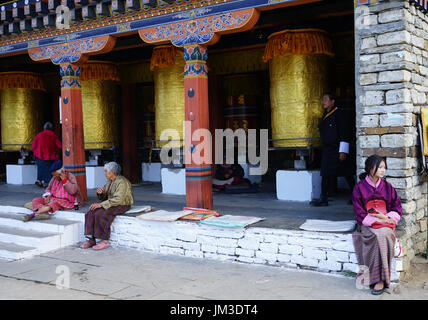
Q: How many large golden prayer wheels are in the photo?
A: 4